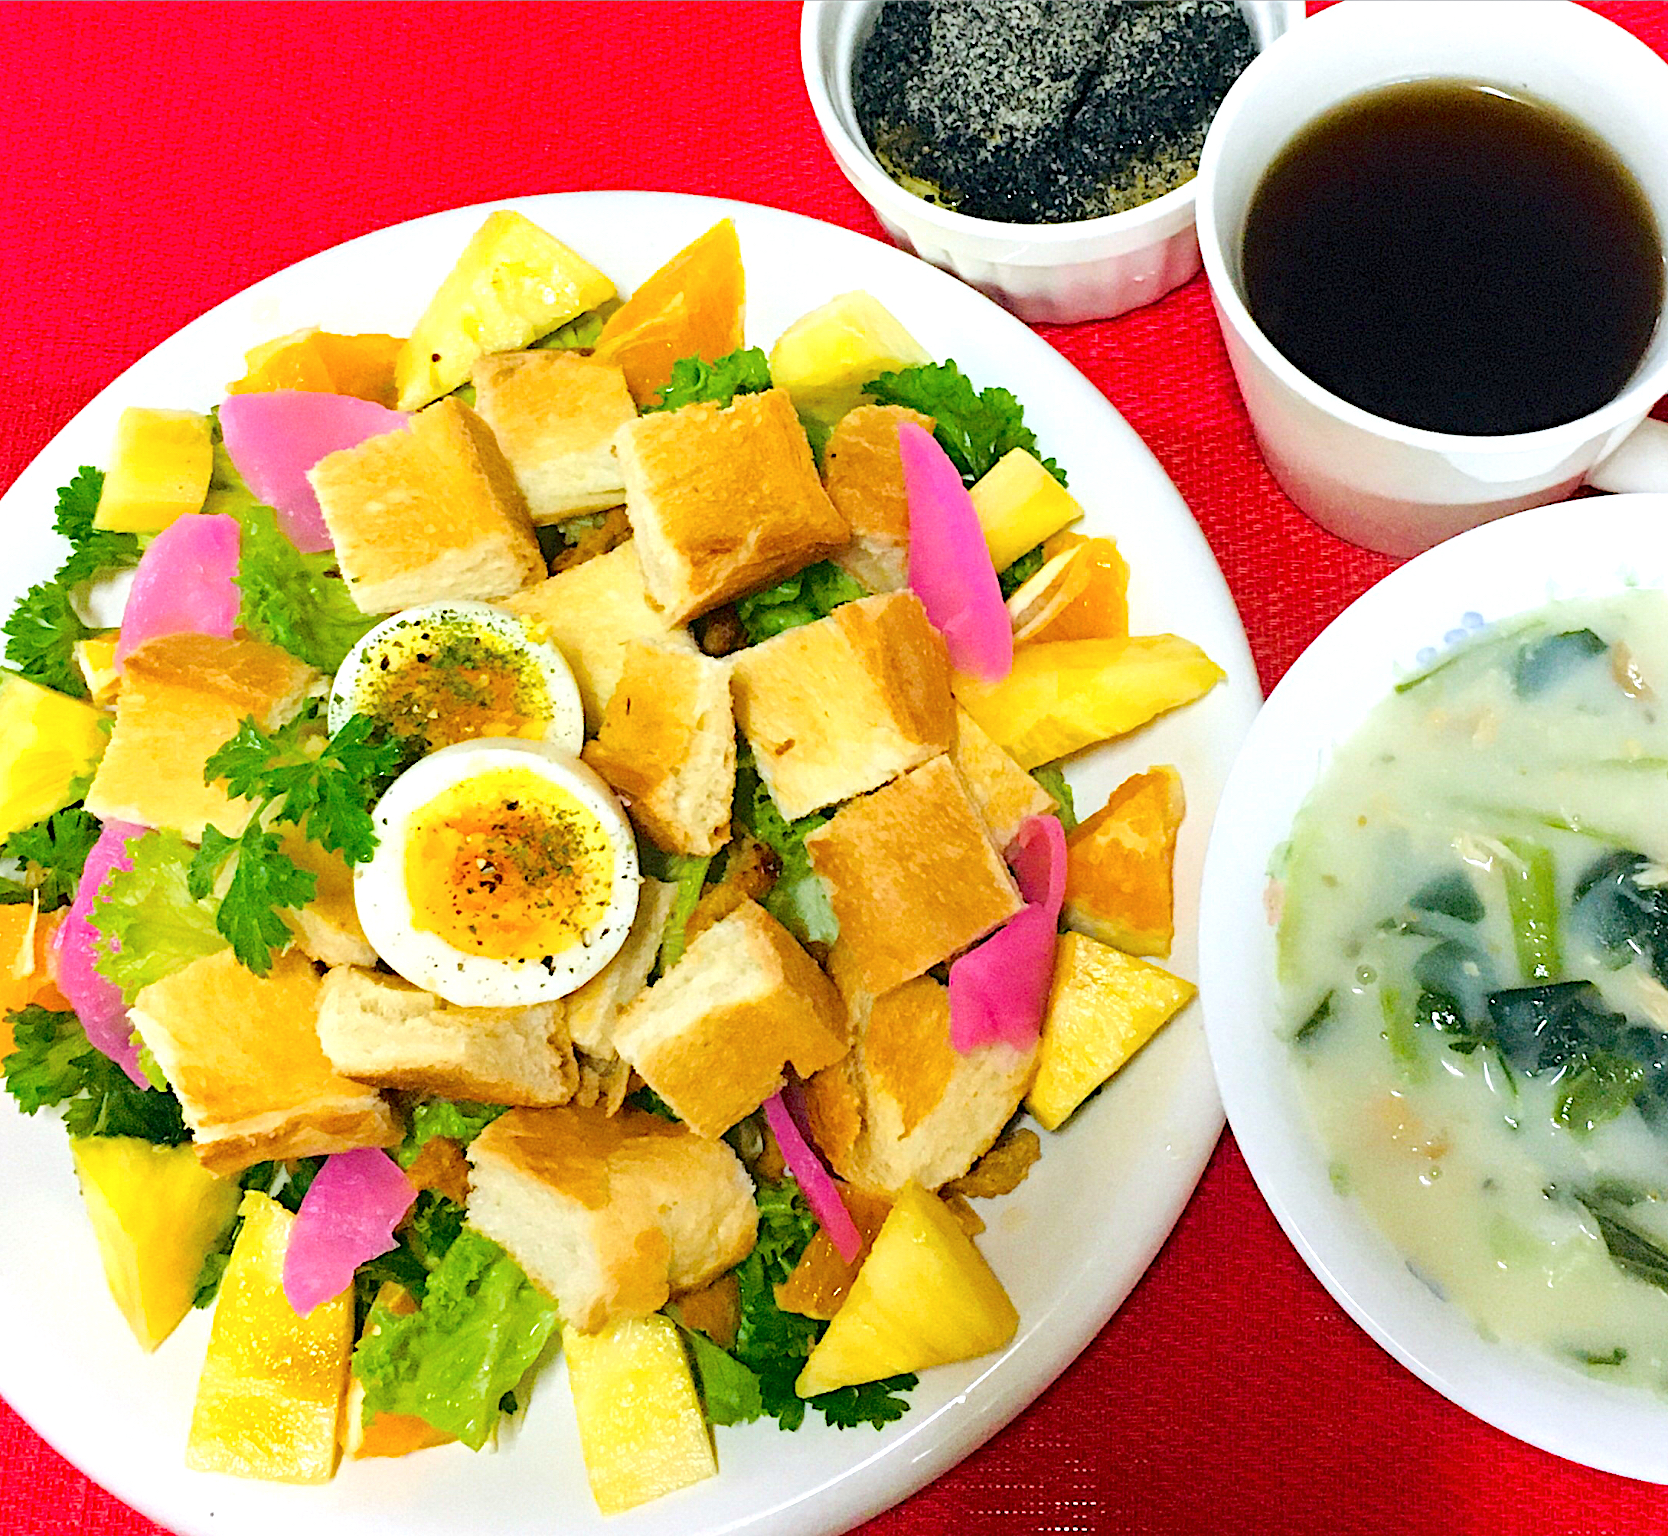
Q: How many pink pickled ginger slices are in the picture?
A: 7